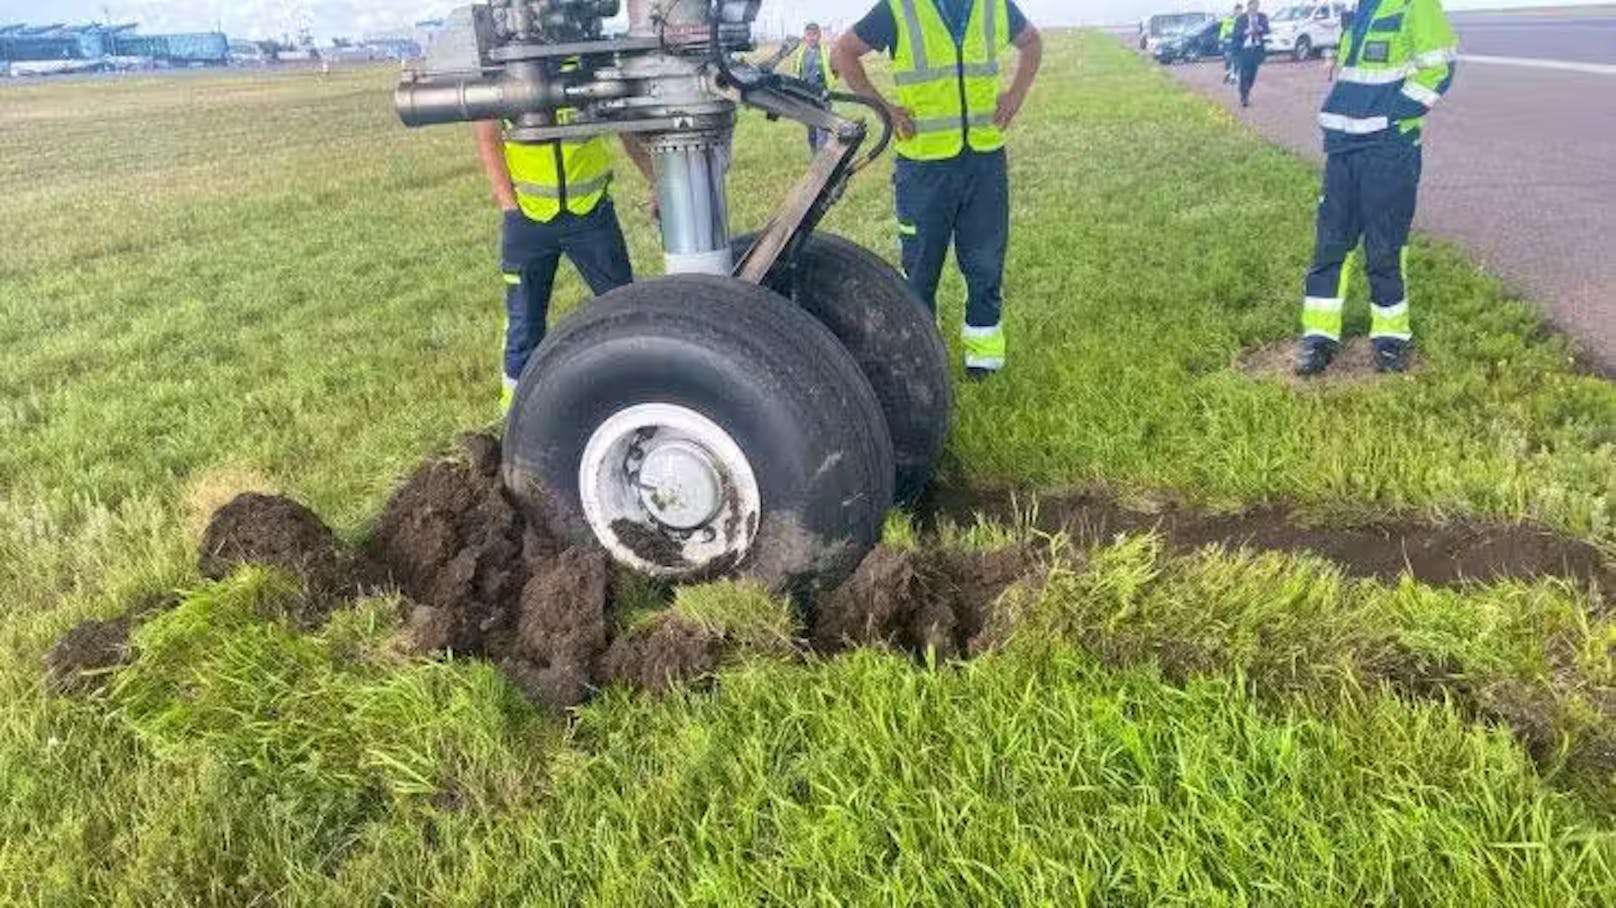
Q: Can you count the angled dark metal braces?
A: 2